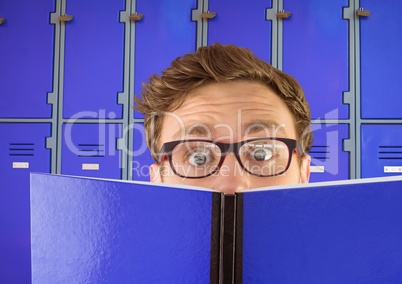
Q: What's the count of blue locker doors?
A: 11